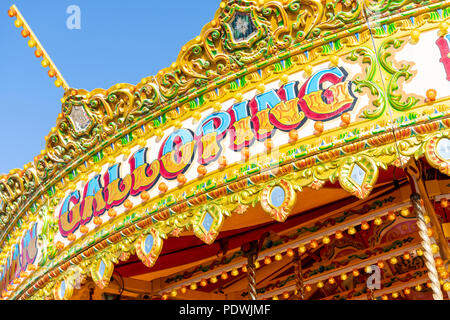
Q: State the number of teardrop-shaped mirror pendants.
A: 7